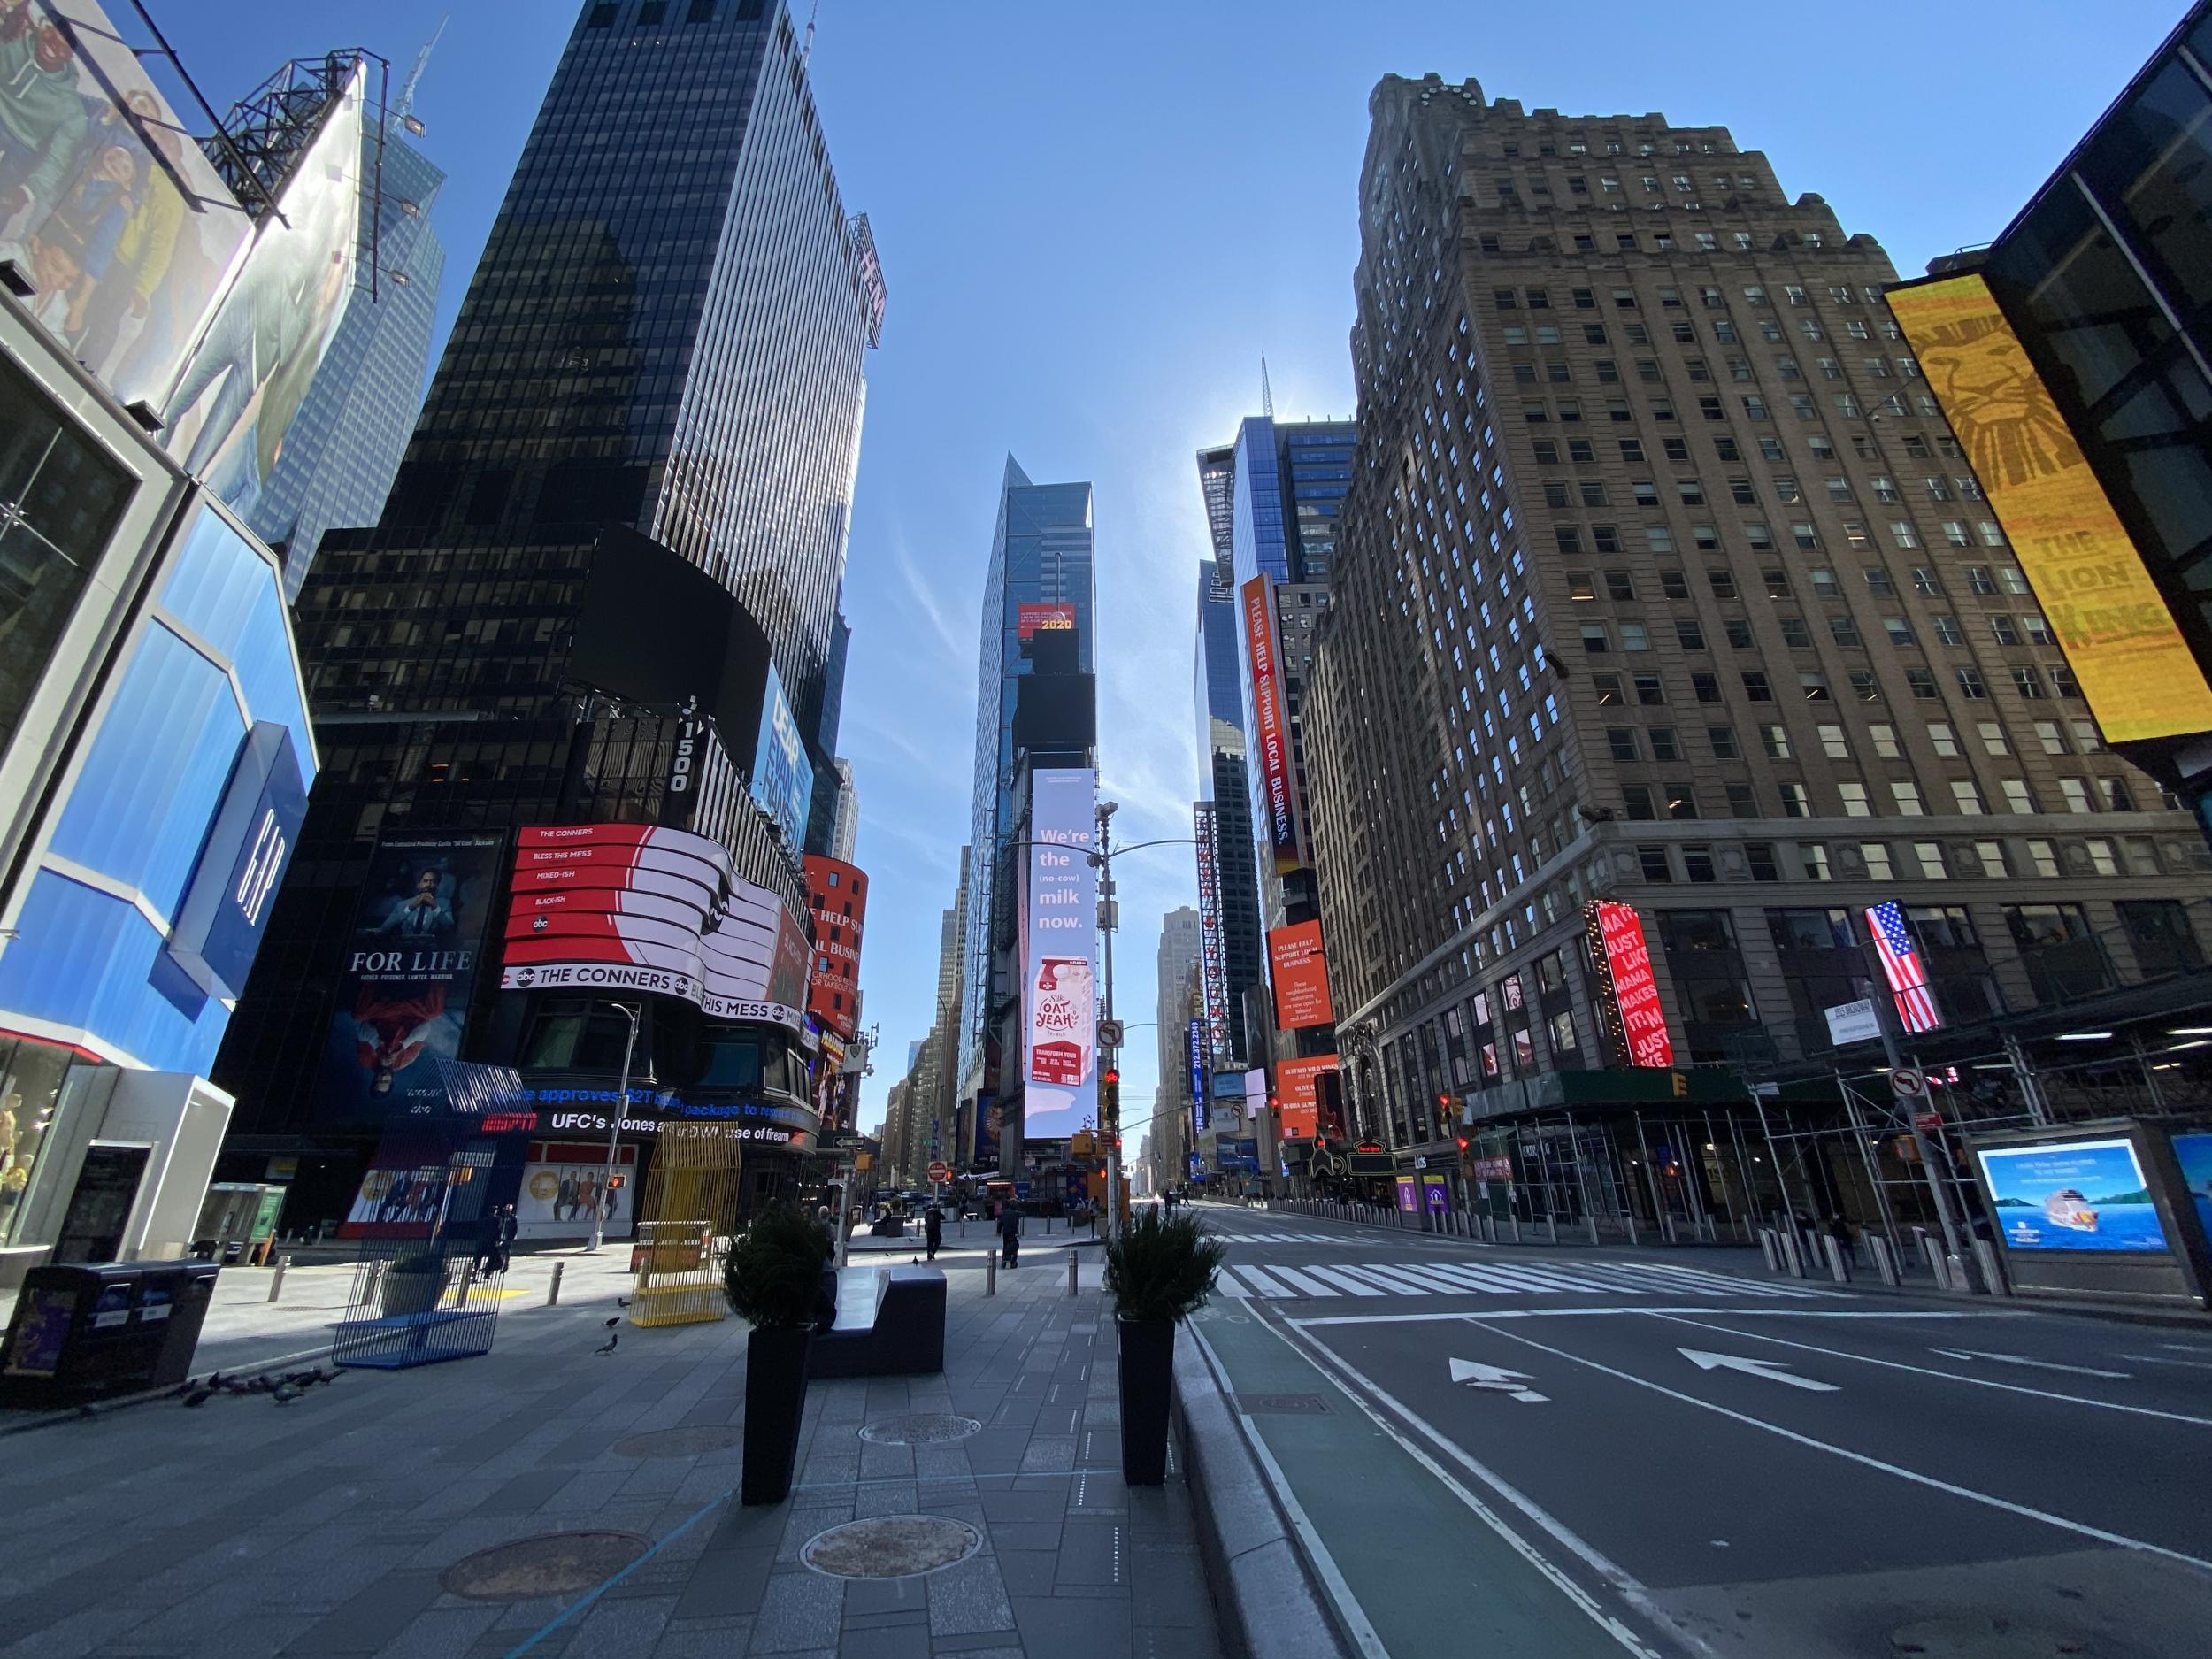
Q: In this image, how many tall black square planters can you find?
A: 2